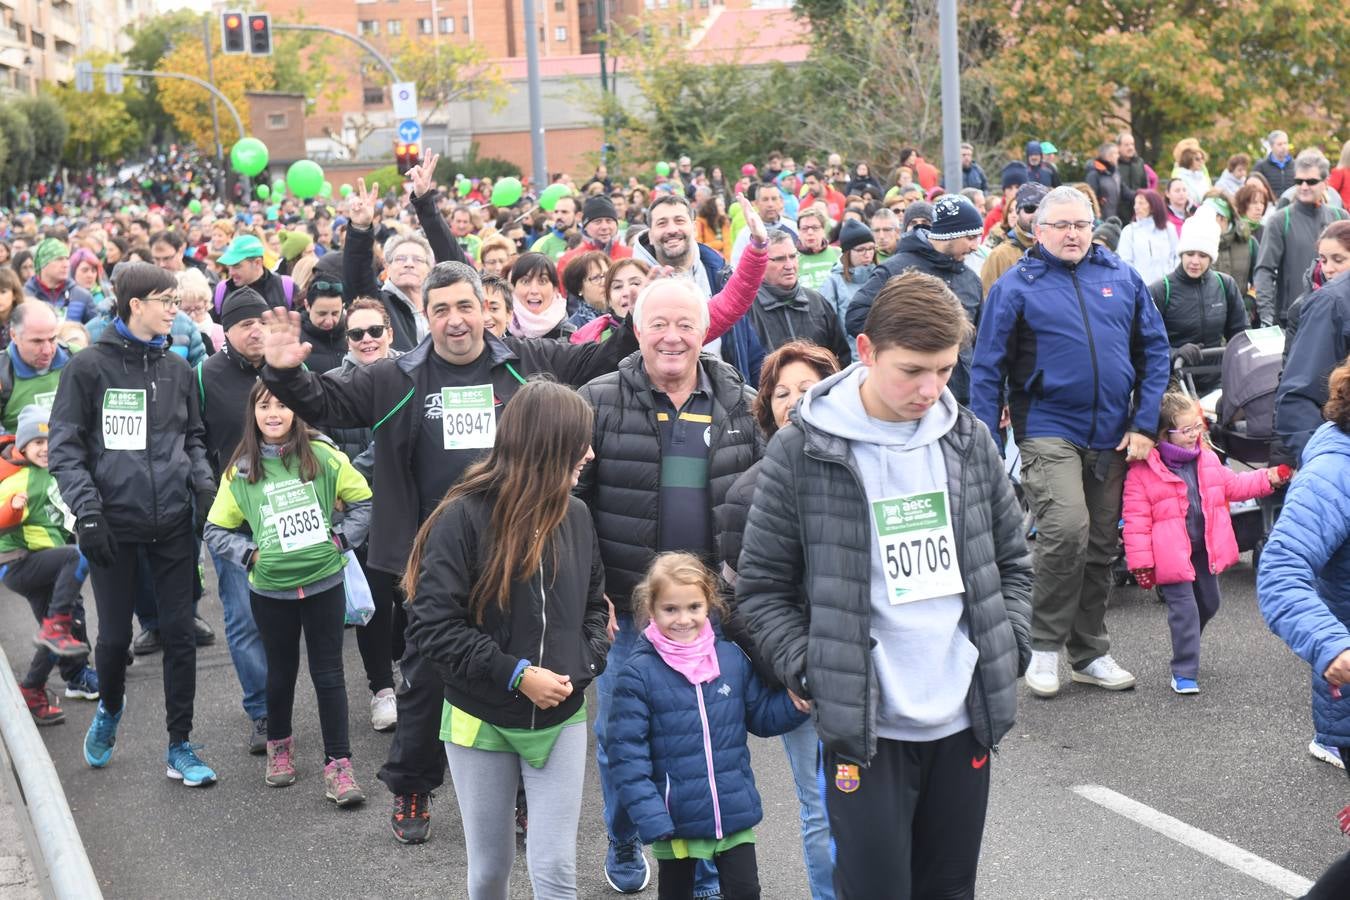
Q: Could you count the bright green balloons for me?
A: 12